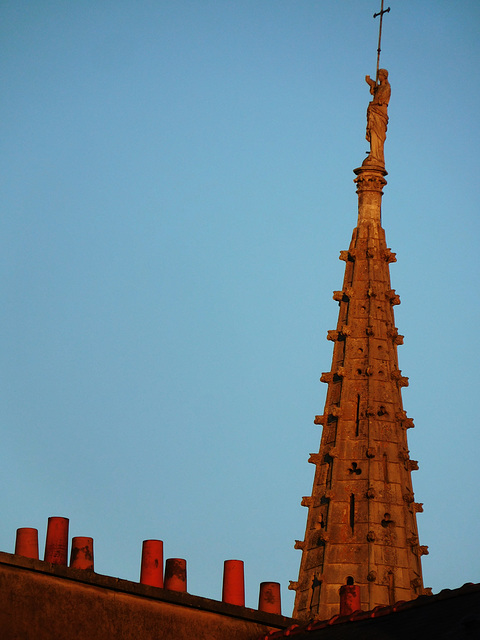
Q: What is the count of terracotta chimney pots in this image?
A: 8